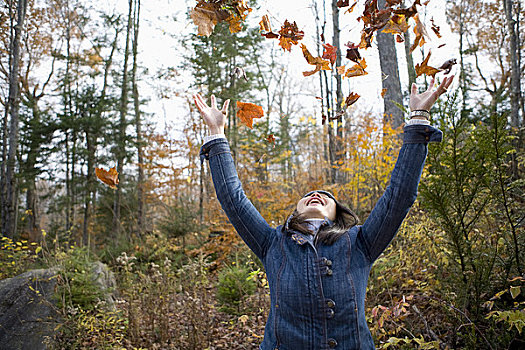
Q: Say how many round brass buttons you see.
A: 5